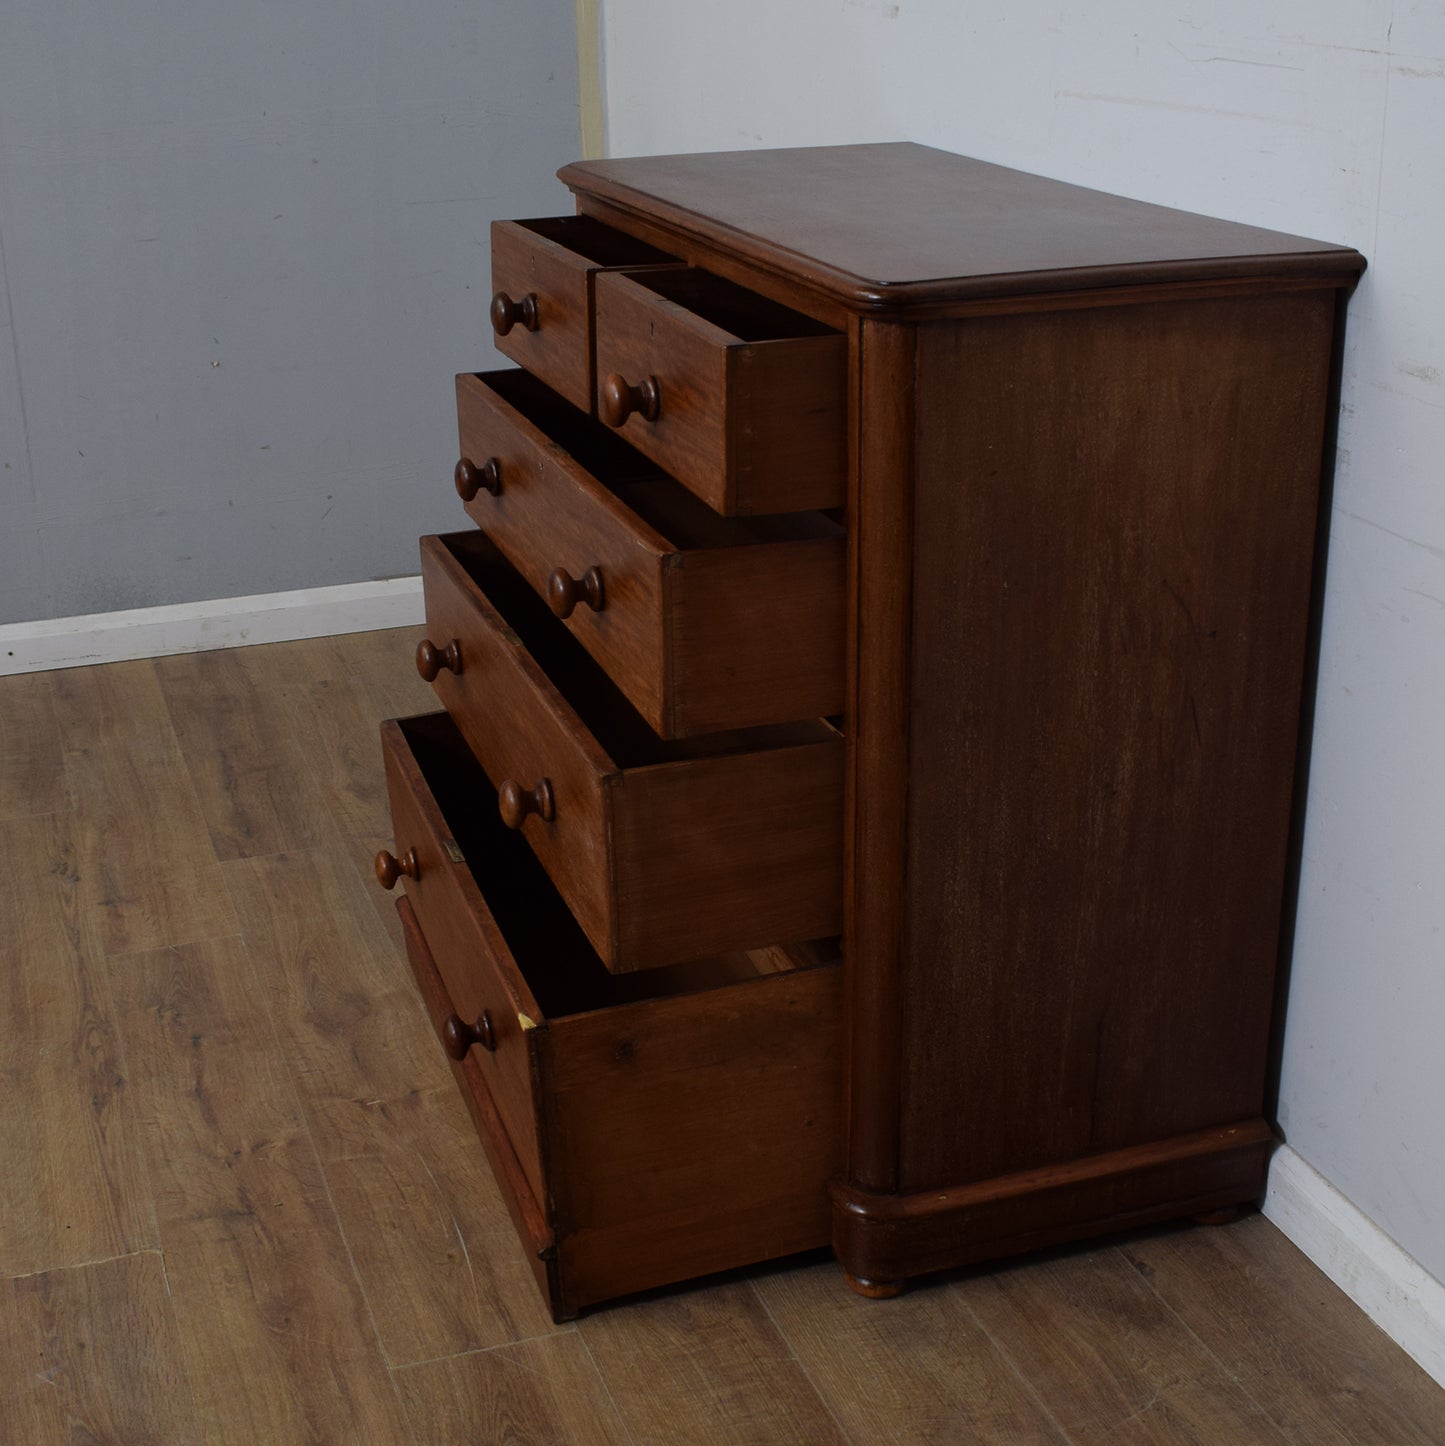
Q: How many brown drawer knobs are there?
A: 8